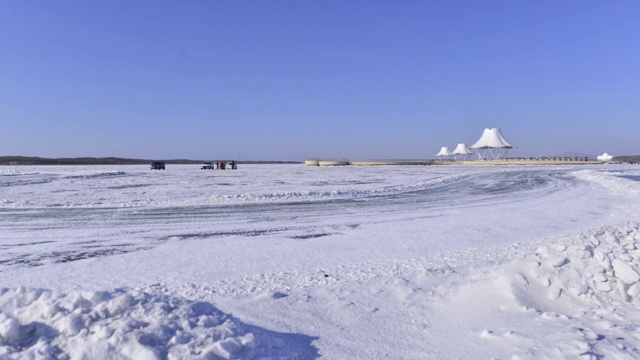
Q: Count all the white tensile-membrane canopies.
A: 3